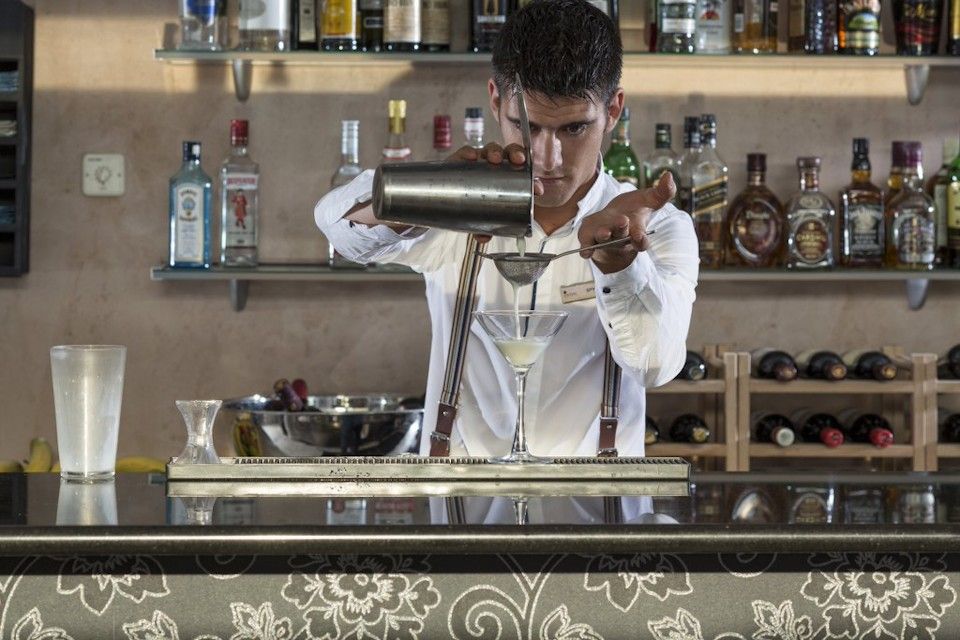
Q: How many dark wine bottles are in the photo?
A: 11